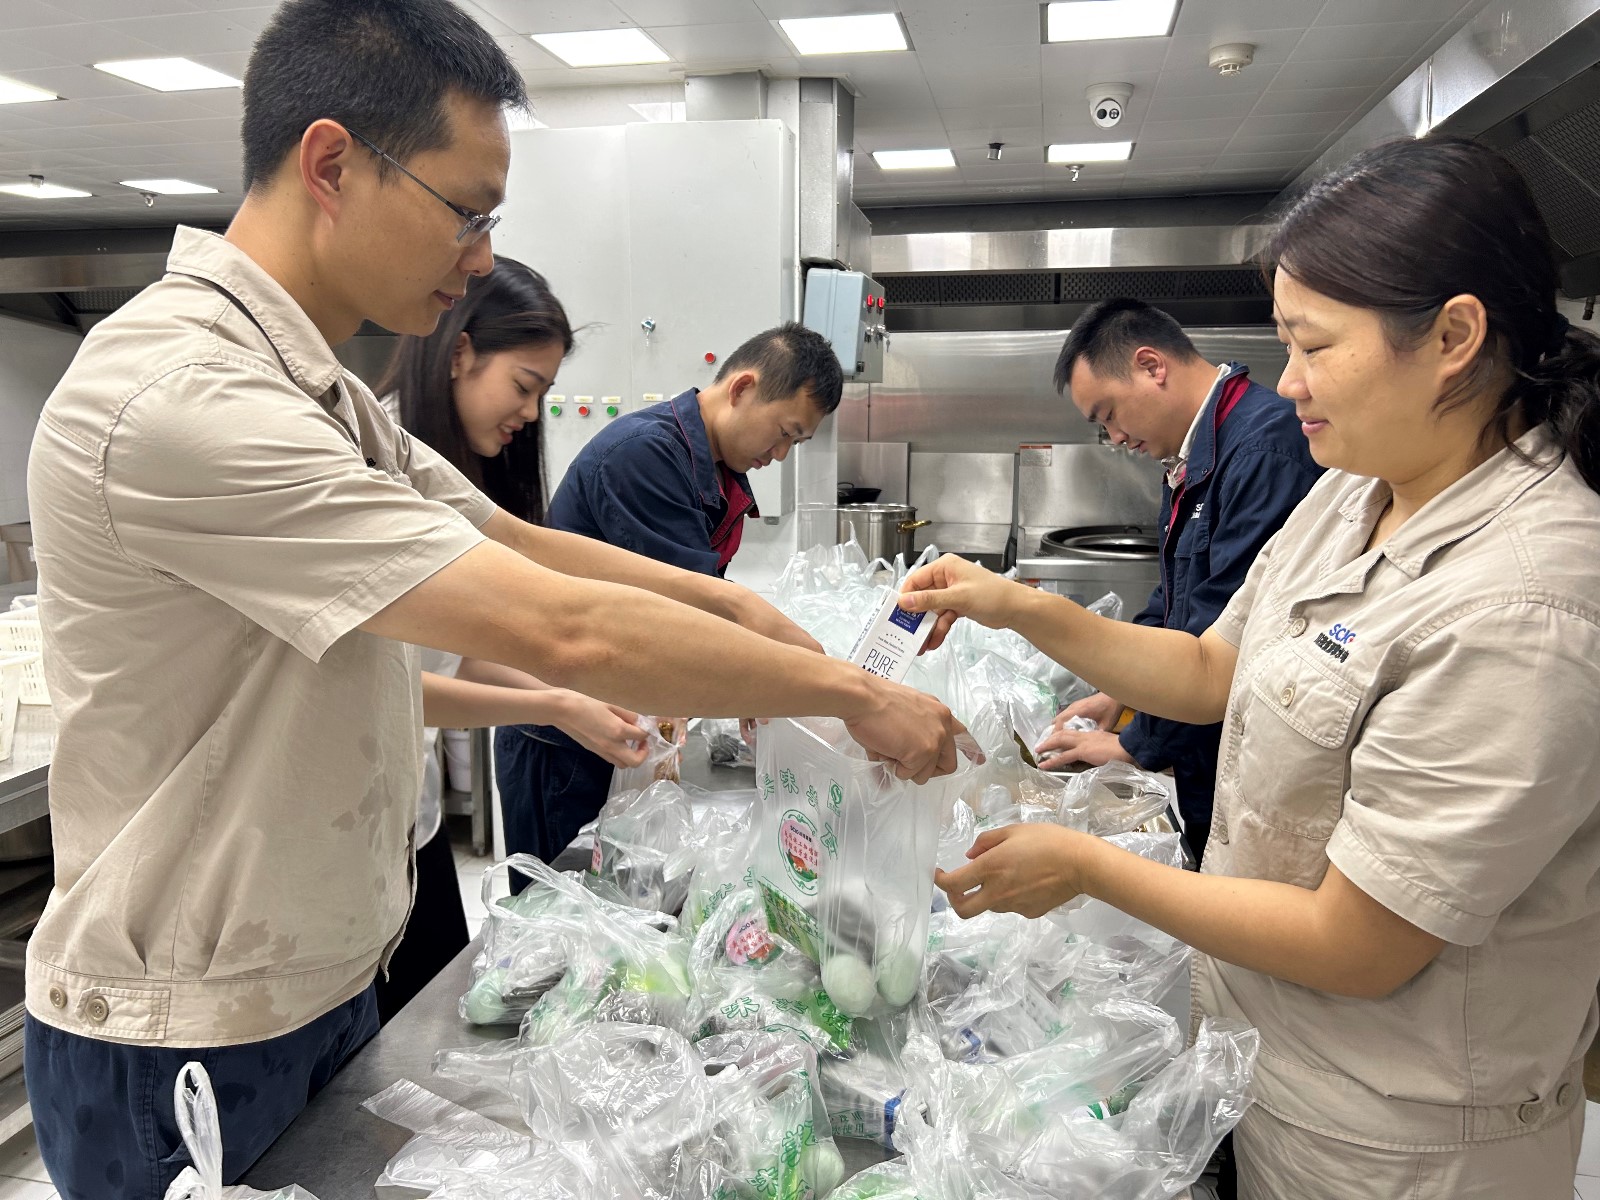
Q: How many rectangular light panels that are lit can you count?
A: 9